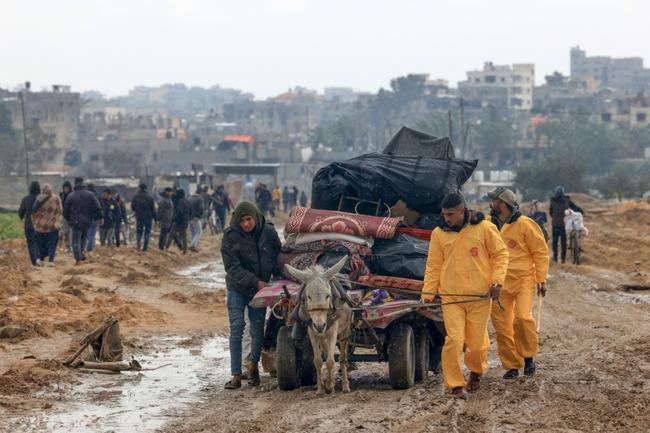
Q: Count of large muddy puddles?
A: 2